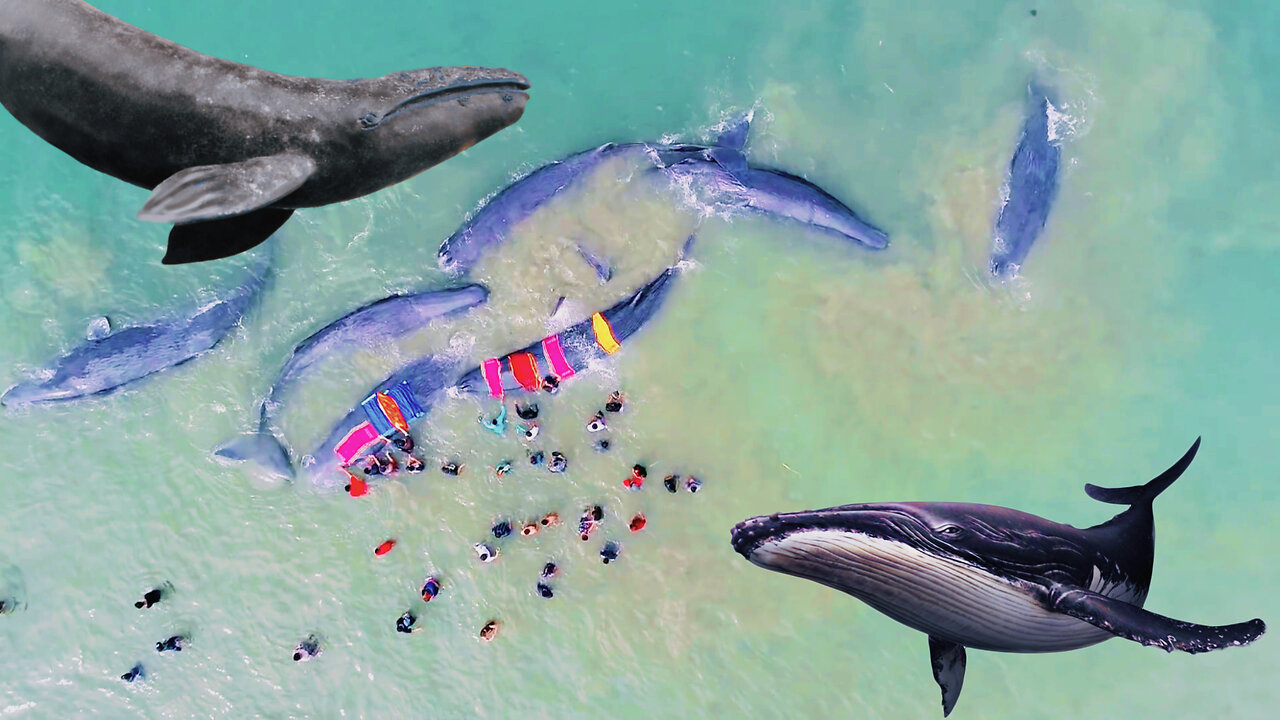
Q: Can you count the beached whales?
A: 7